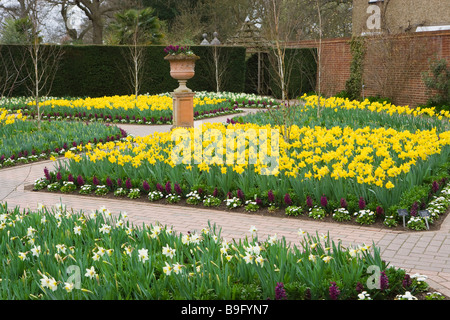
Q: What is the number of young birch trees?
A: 5